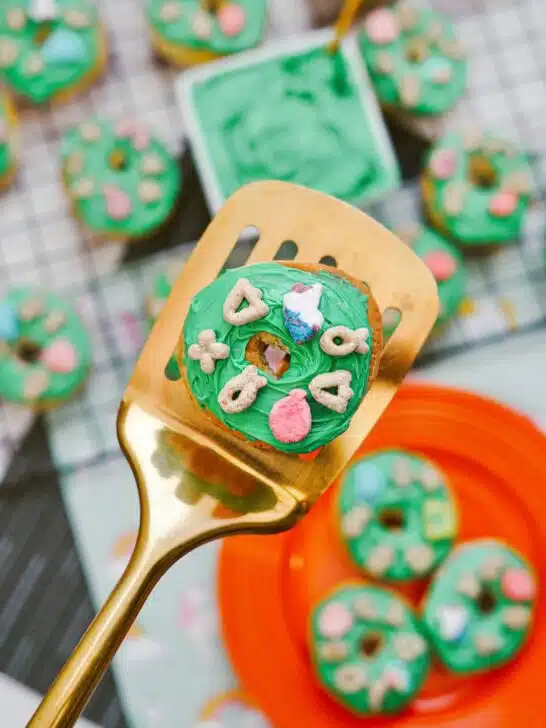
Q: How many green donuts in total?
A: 13